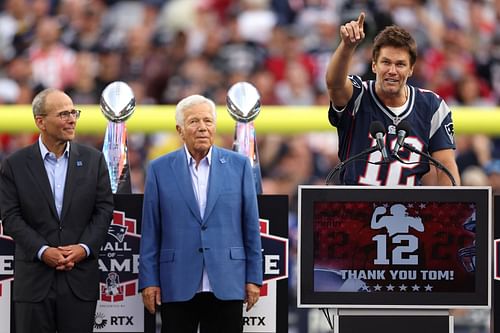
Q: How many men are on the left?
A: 2